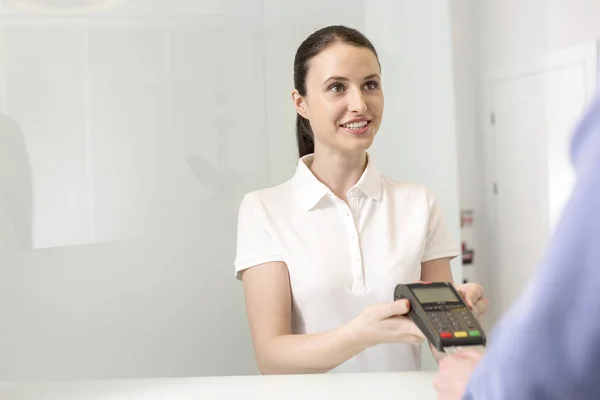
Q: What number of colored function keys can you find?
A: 3